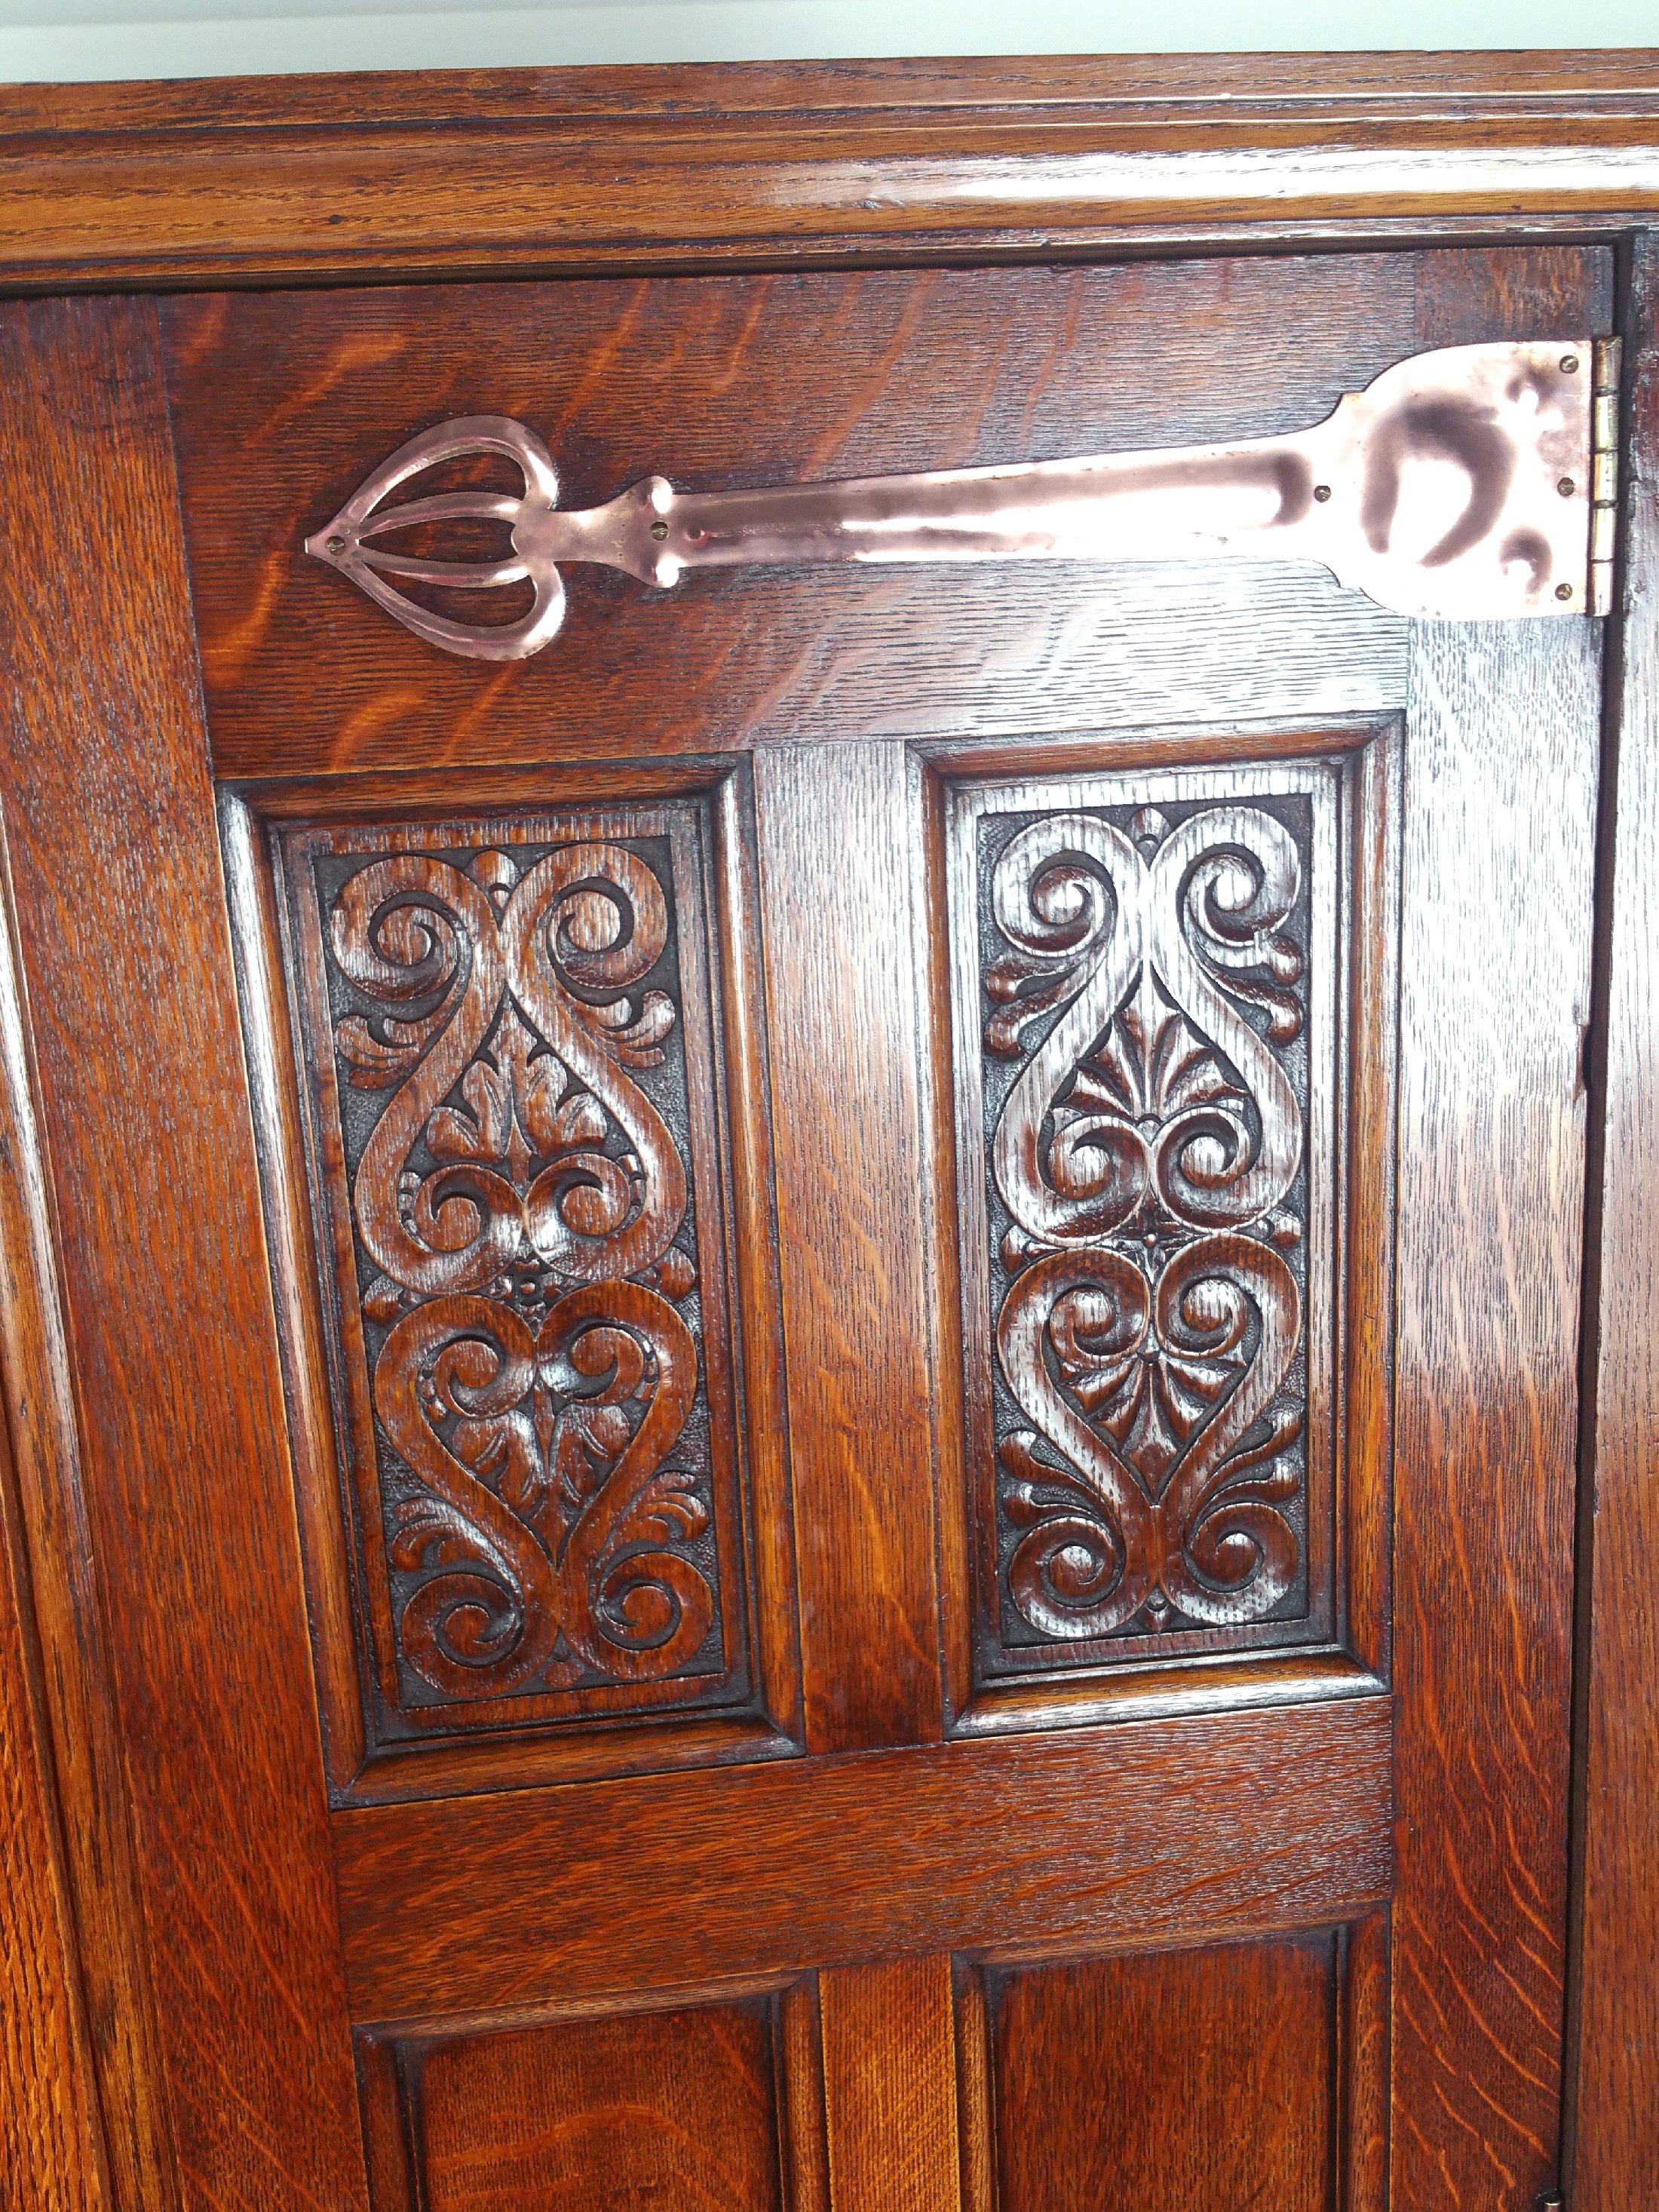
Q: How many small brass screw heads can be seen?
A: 6